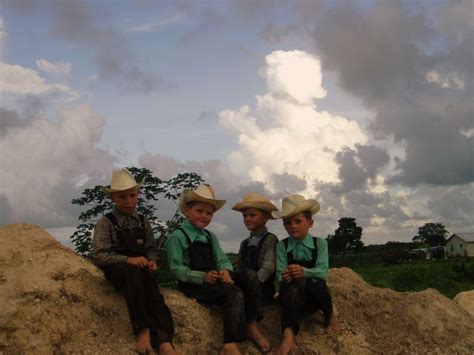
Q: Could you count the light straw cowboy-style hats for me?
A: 4